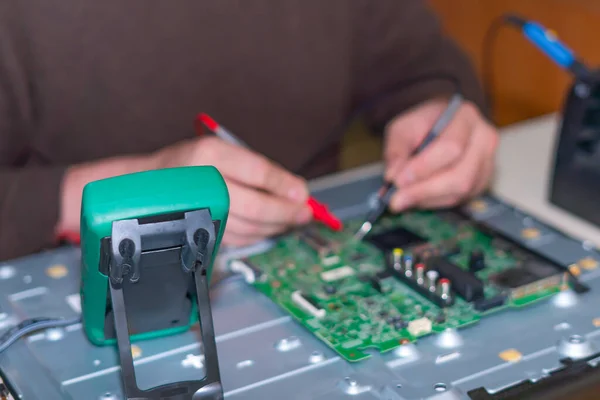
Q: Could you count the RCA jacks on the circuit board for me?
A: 5